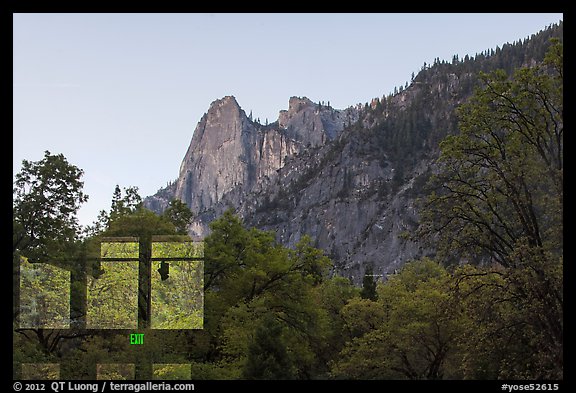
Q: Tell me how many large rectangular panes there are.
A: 3